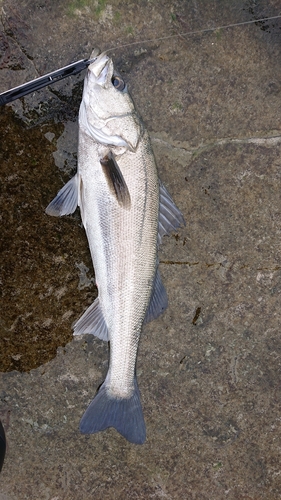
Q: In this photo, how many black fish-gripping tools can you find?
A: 1